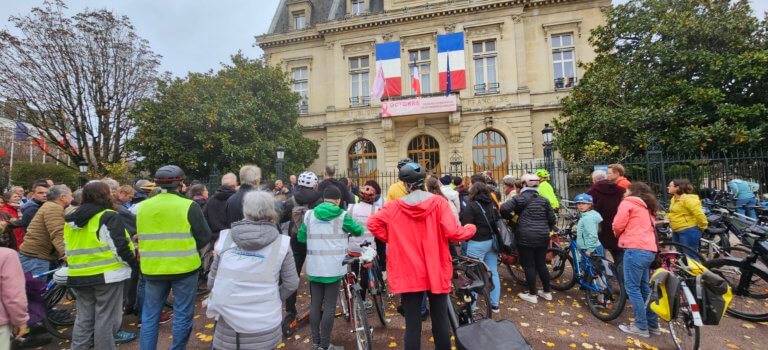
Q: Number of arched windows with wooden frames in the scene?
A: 3